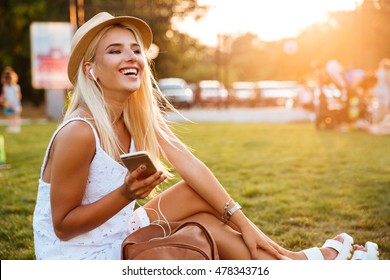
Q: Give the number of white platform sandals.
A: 2